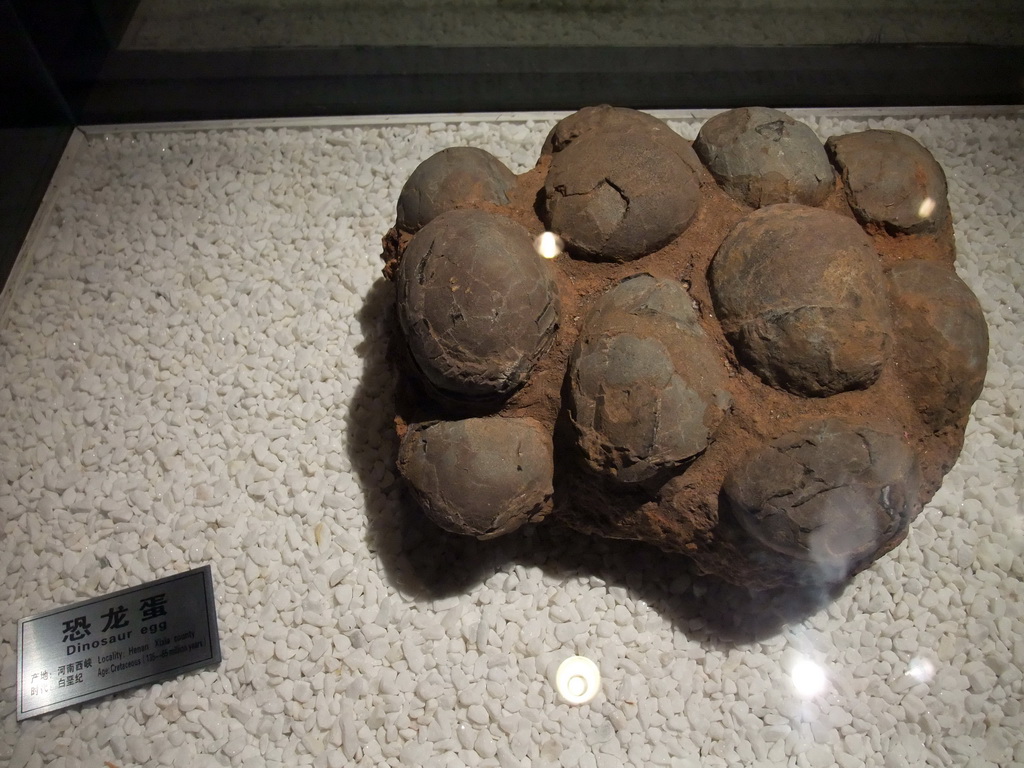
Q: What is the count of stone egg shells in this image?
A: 10